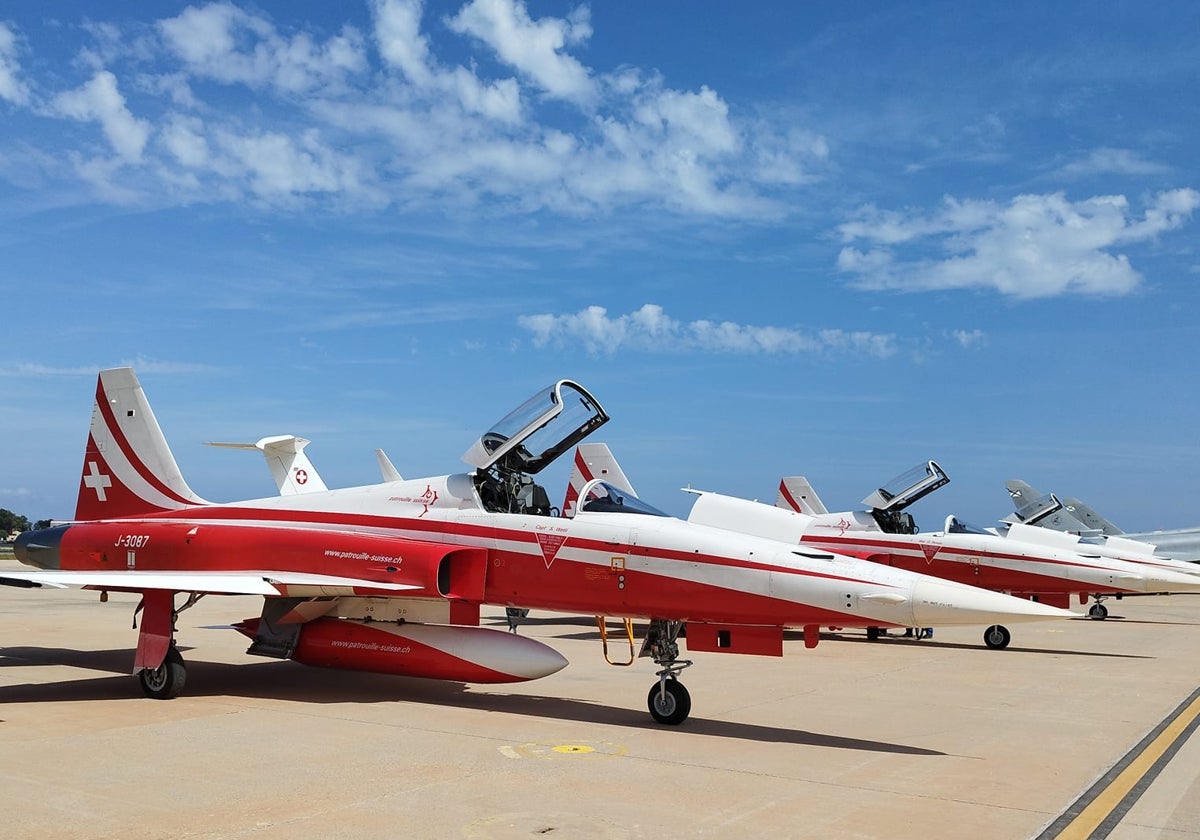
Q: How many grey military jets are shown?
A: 2